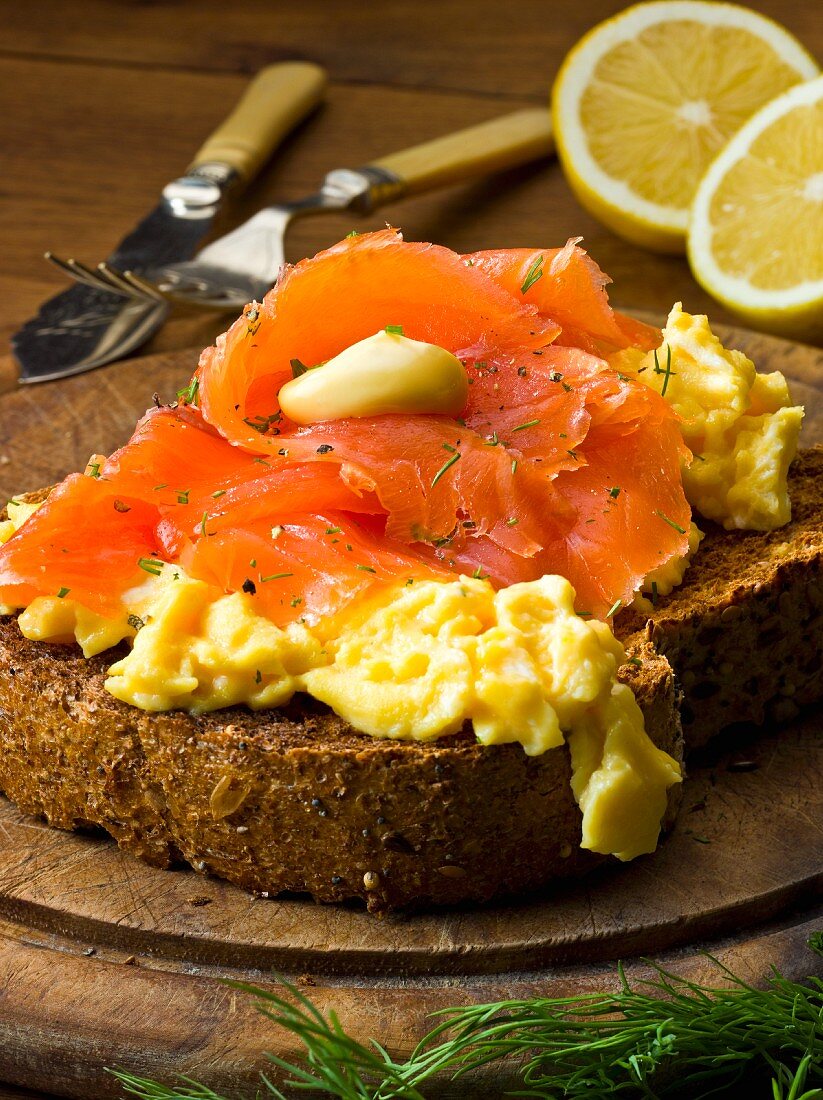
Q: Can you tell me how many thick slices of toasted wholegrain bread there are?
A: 2